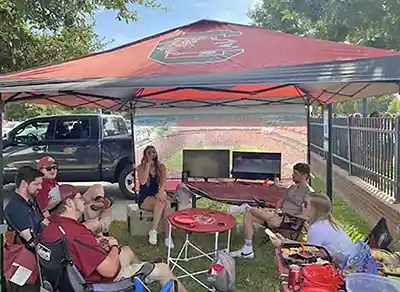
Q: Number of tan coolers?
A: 1